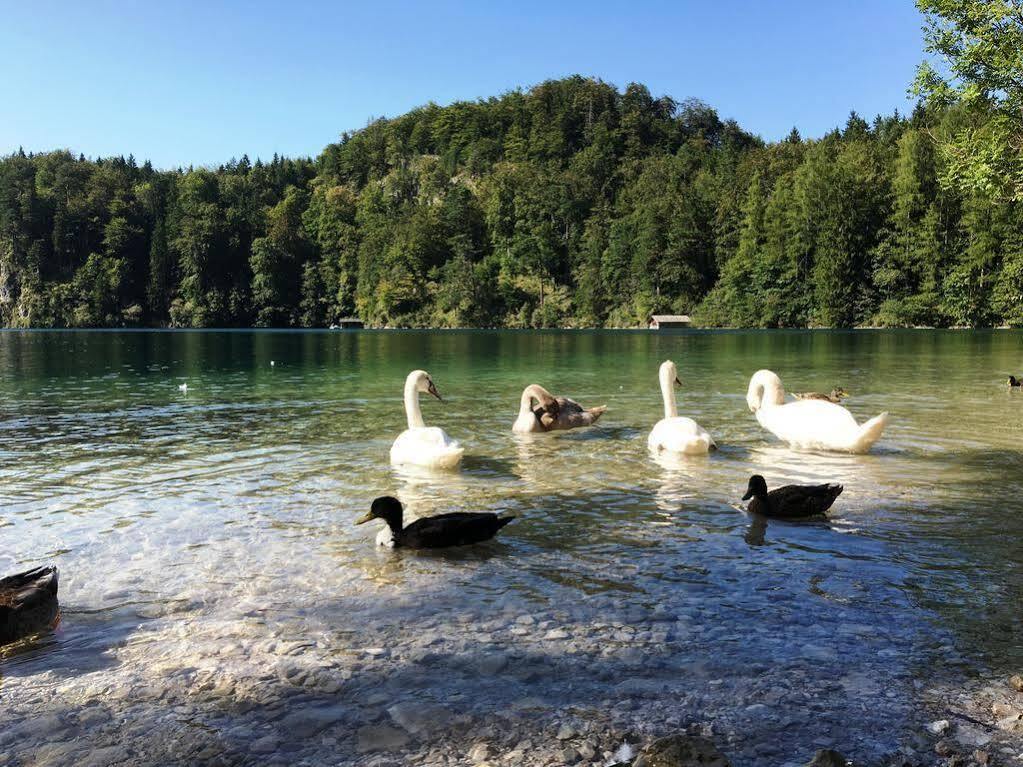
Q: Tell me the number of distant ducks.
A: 2